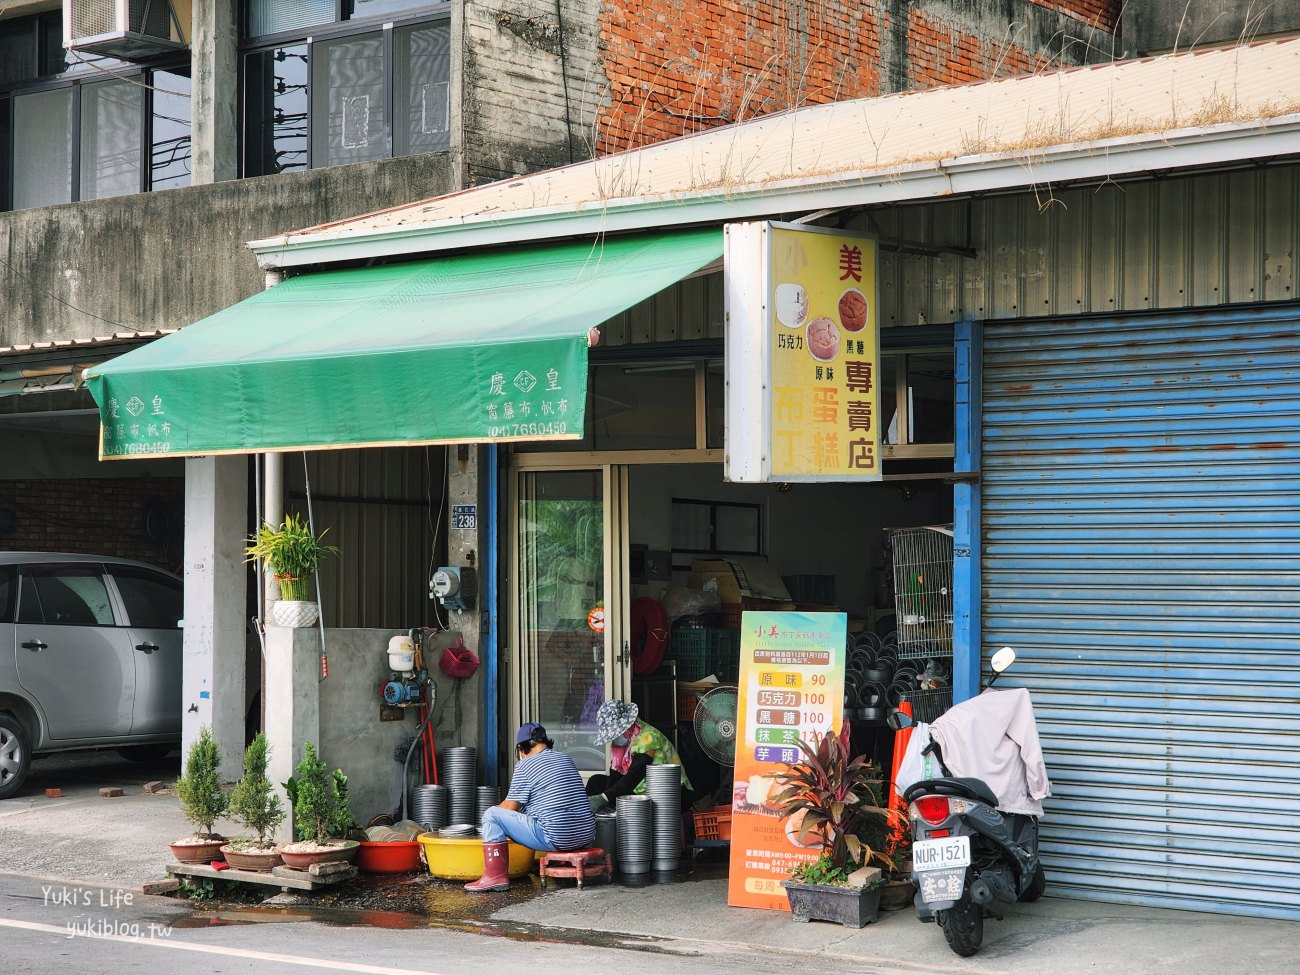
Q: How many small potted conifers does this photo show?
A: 3